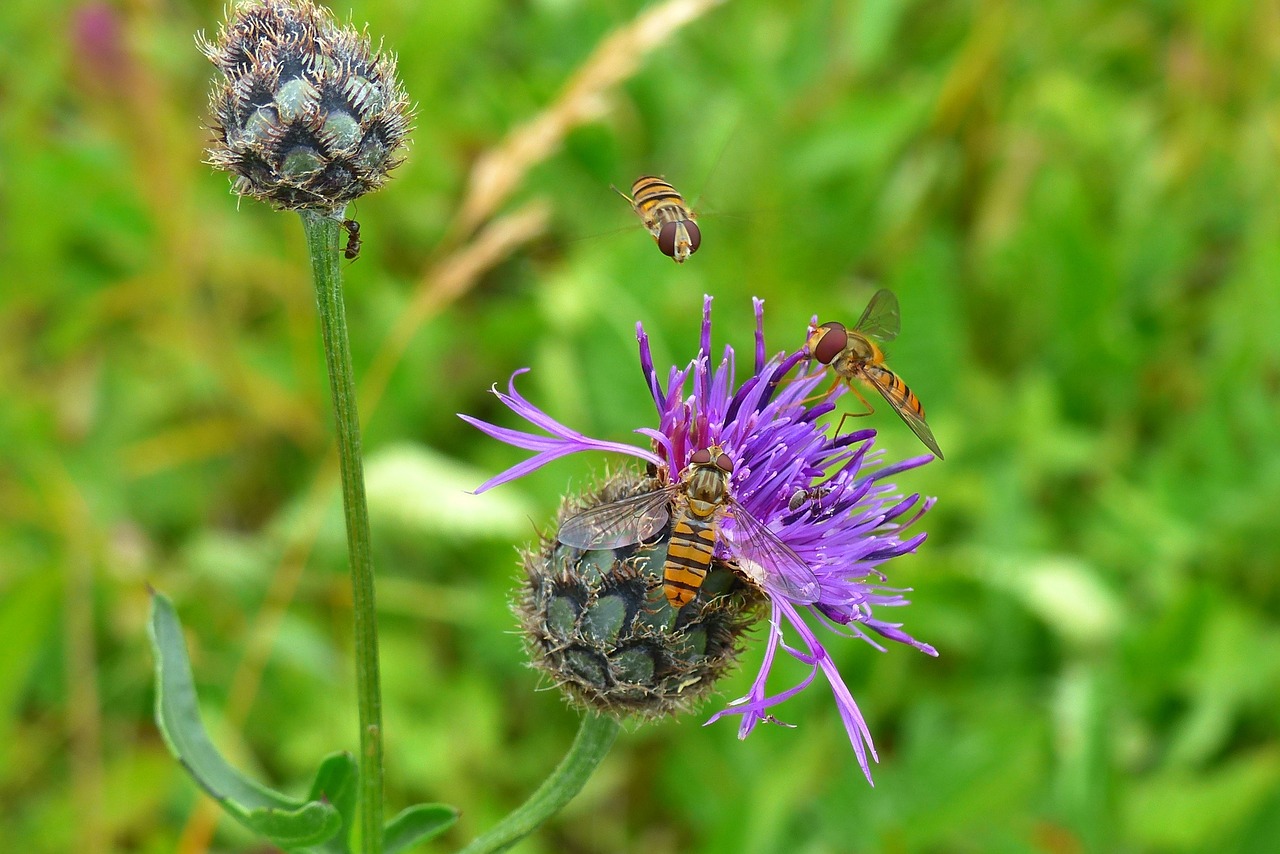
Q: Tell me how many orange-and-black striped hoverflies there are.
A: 3